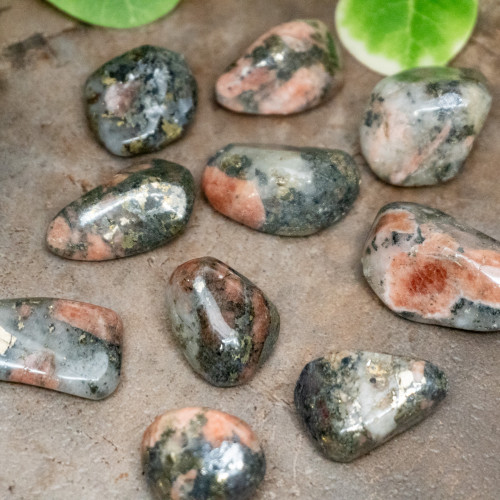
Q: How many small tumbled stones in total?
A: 10